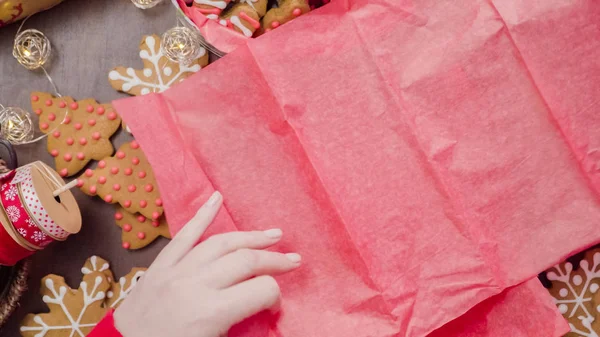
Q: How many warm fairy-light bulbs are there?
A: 4